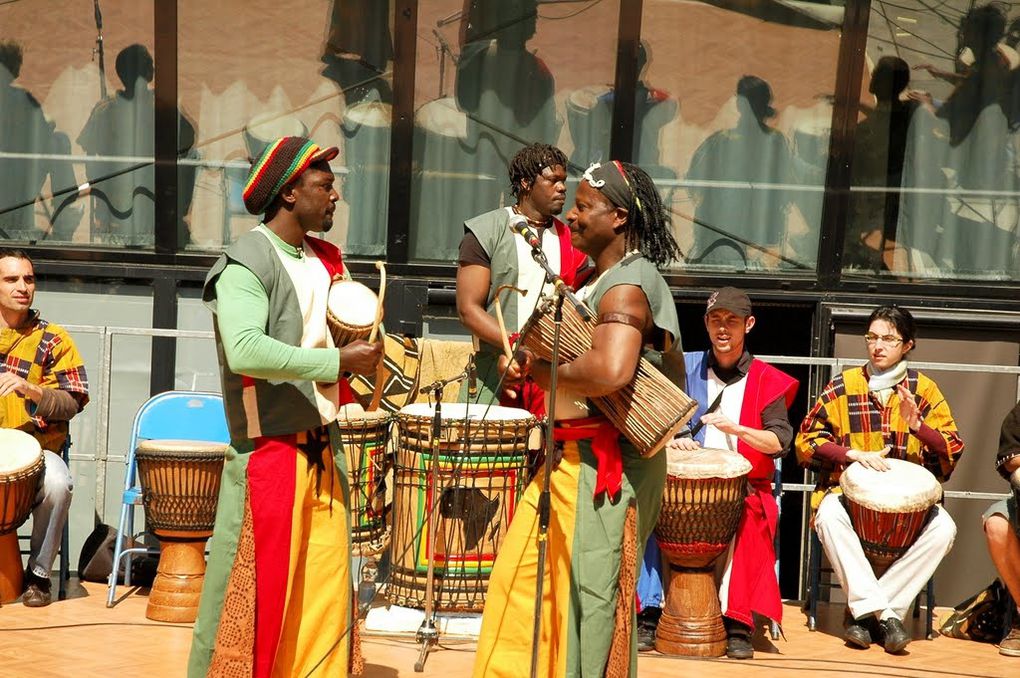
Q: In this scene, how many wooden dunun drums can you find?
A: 2